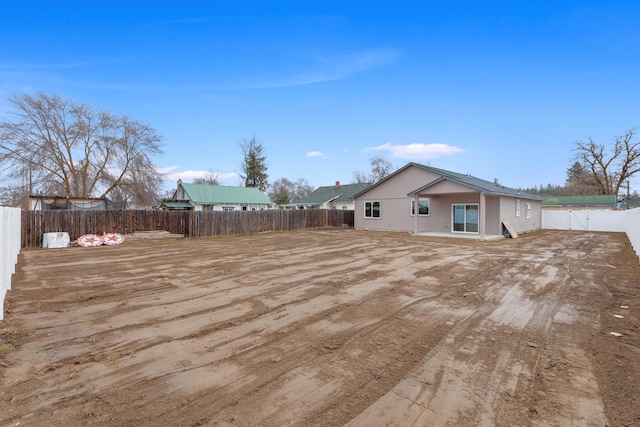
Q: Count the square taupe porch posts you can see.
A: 2